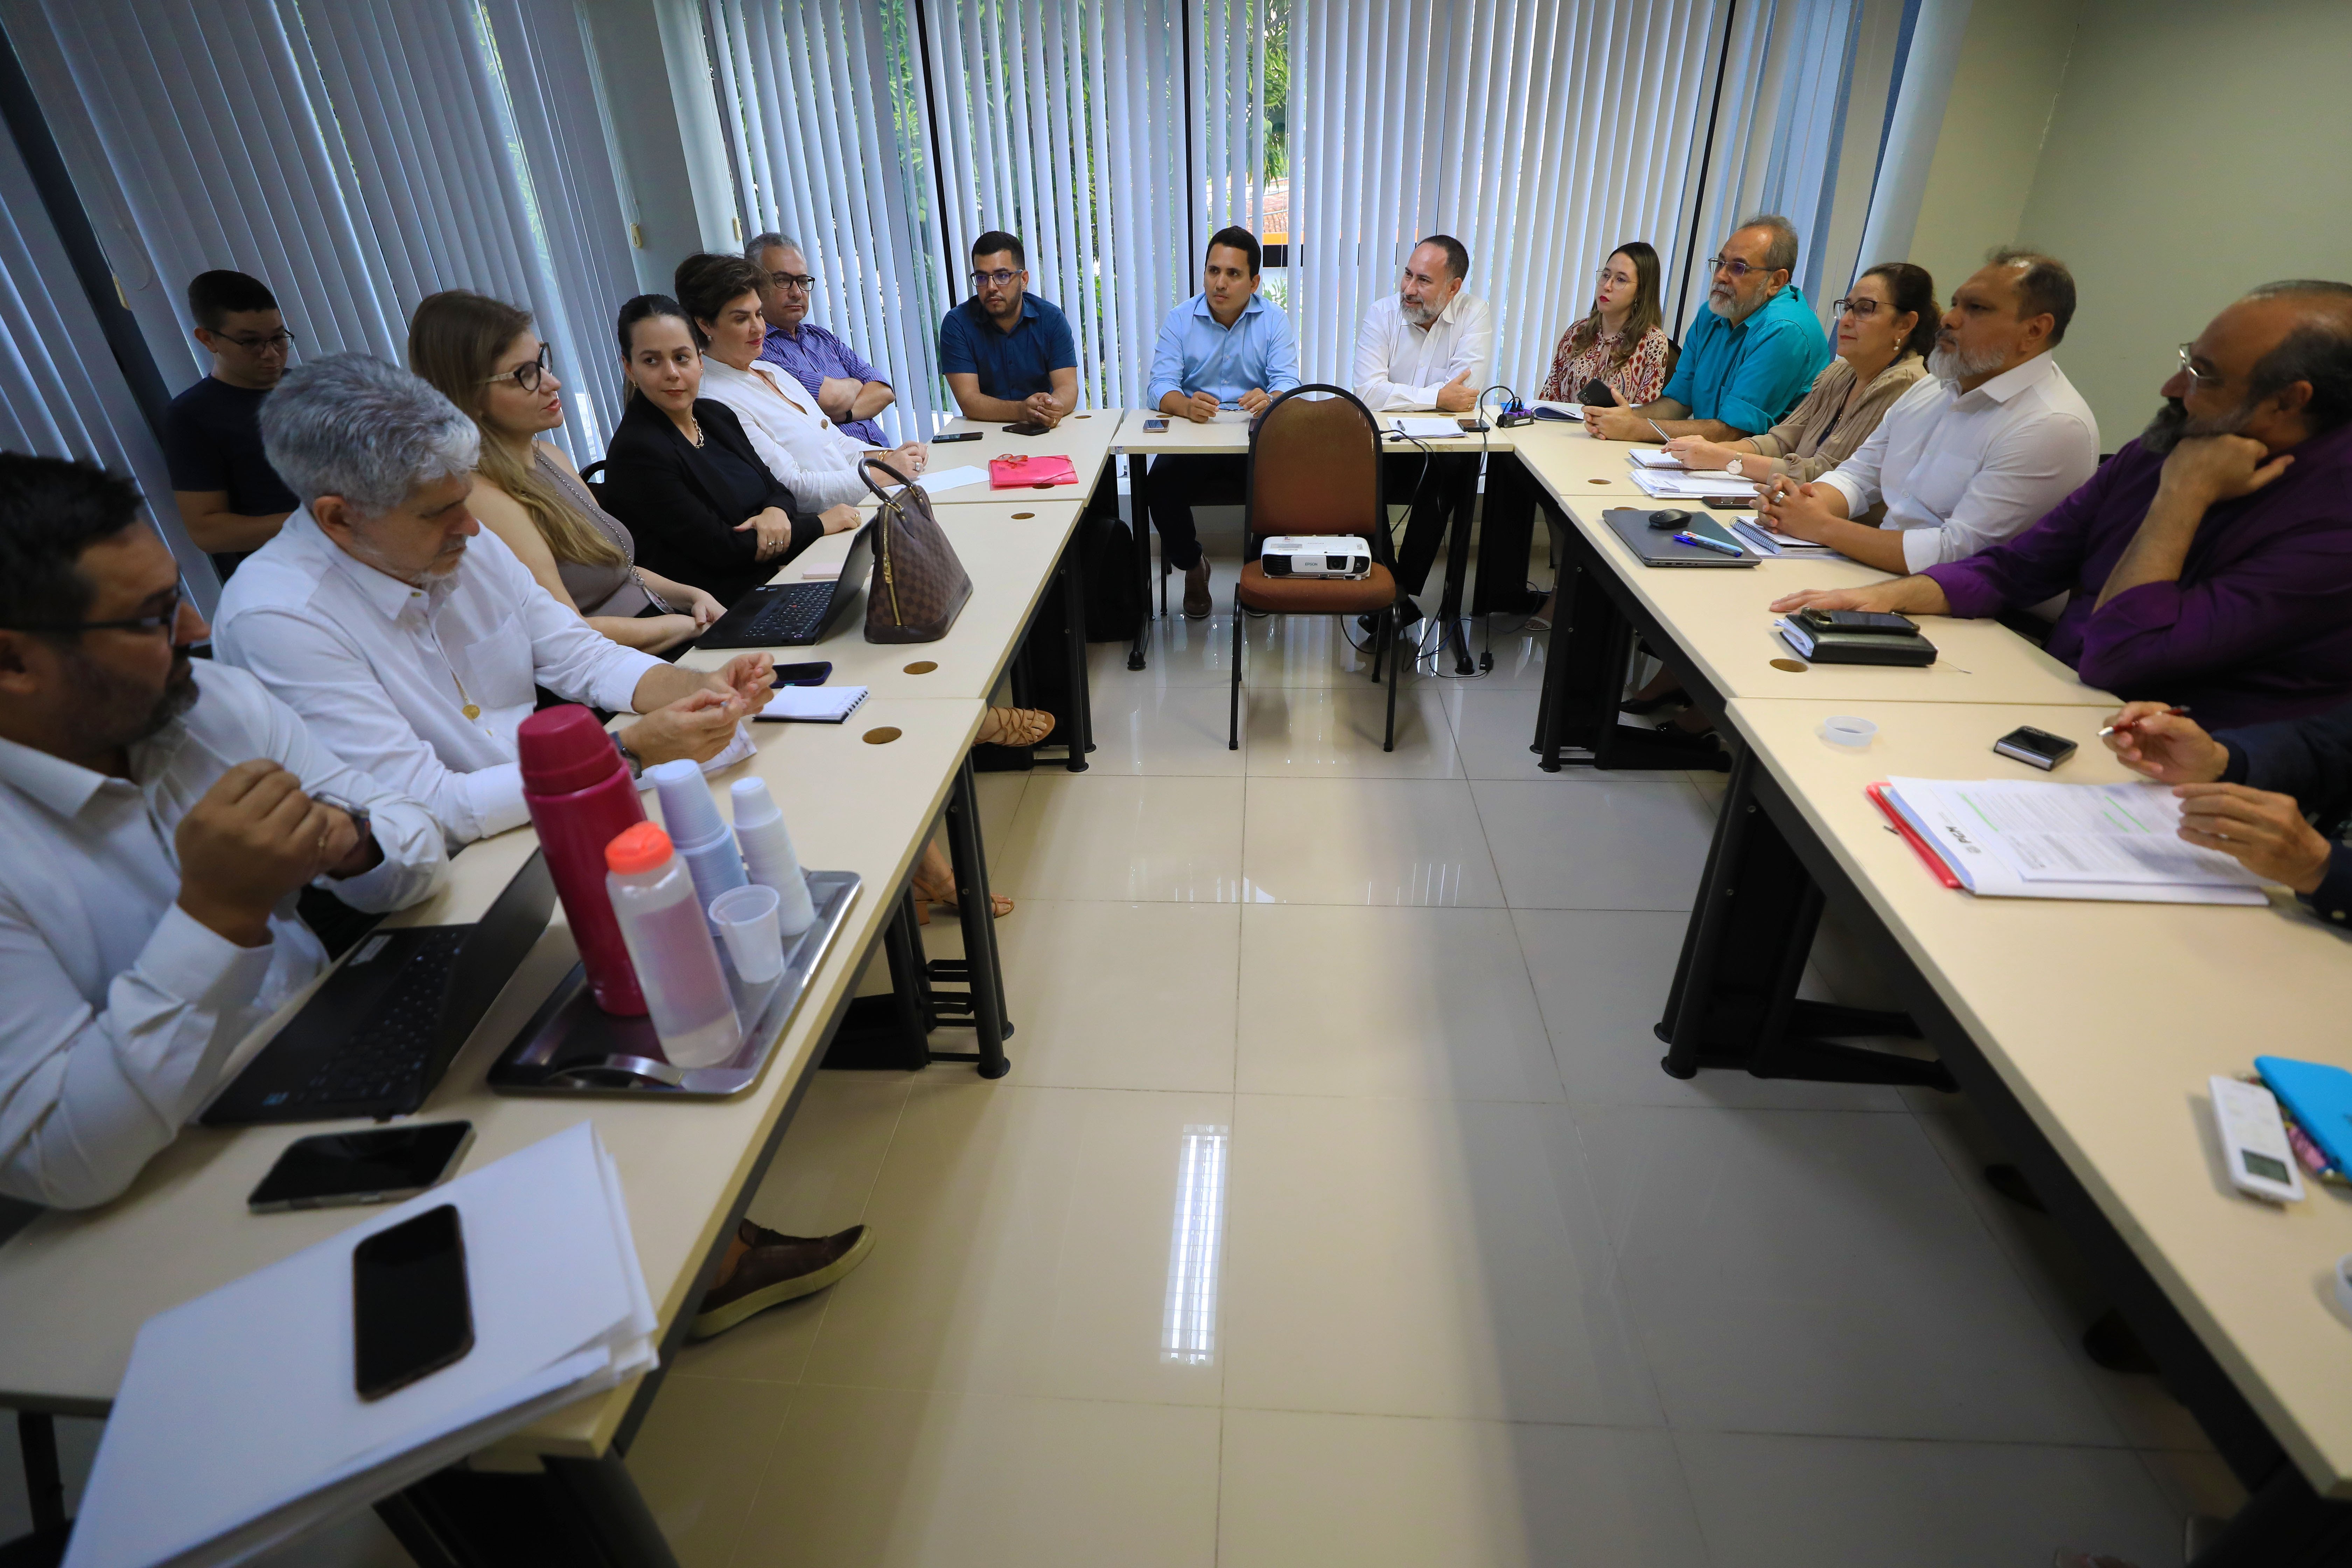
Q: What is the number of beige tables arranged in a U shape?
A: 7